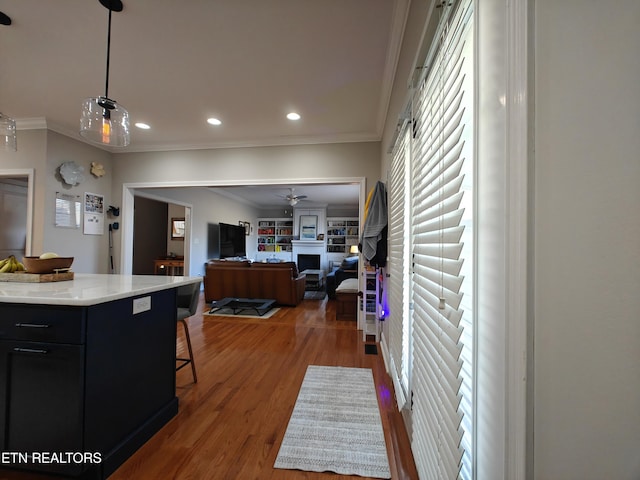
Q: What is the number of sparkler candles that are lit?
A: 0